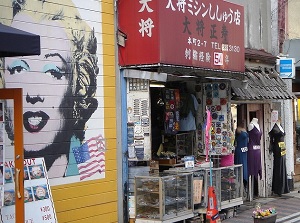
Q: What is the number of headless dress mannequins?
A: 3